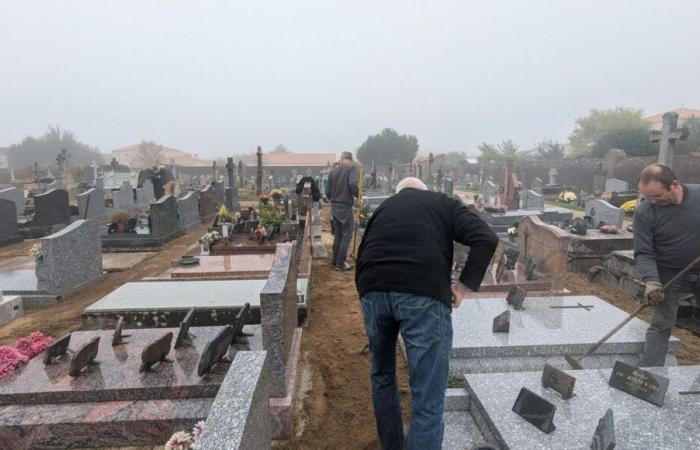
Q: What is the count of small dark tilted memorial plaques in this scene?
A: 13